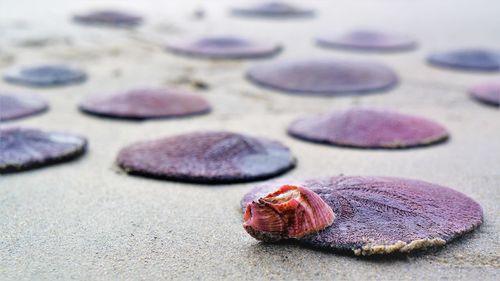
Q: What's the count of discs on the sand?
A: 14